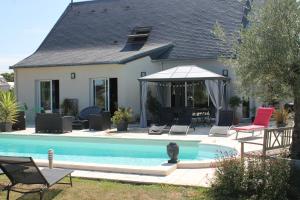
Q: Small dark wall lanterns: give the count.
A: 3